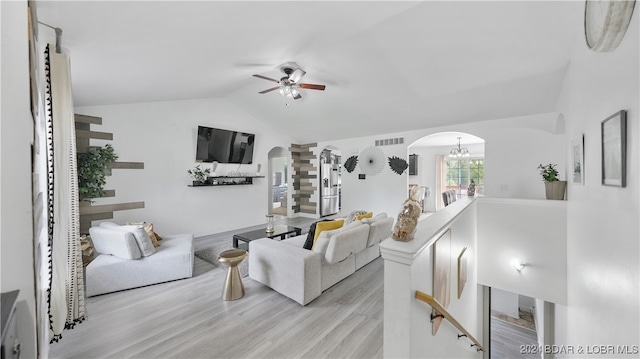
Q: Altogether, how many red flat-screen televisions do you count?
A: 0